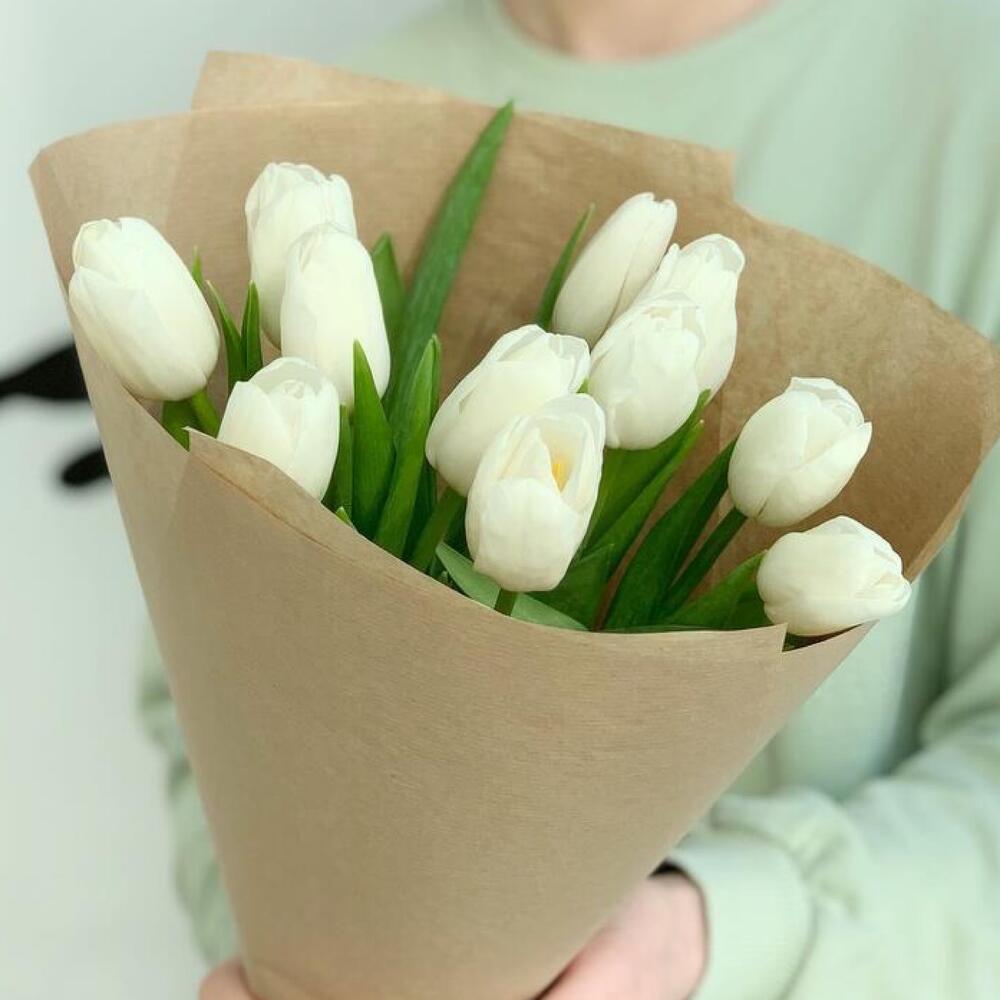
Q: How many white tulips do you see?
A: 11